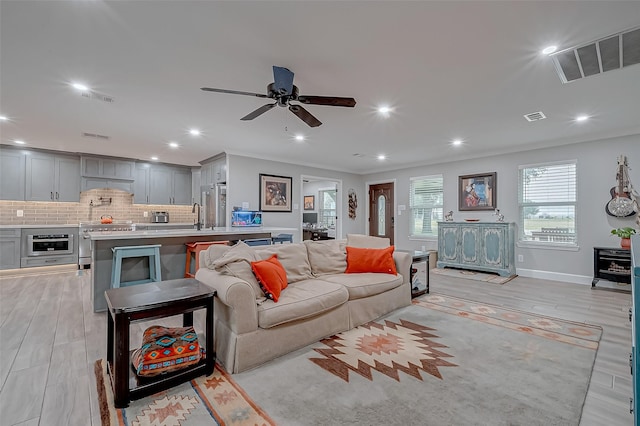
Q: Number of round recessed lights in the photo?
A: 12